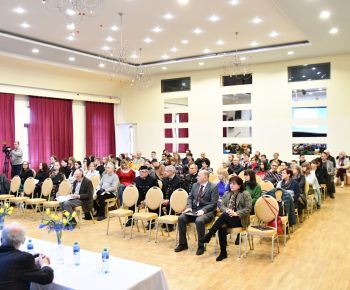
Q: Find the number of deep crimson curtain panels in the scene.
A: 3